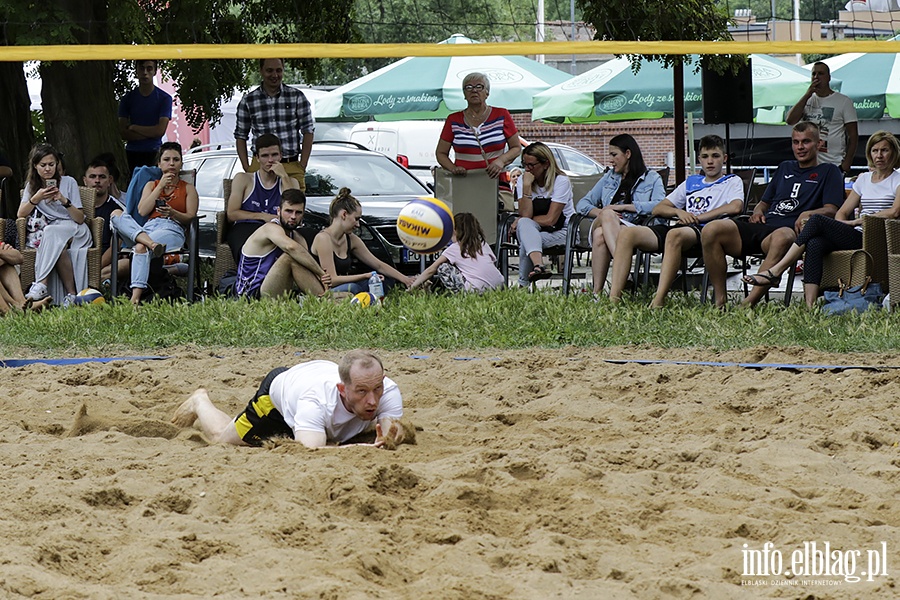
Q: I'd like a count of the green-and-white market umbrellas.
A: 3